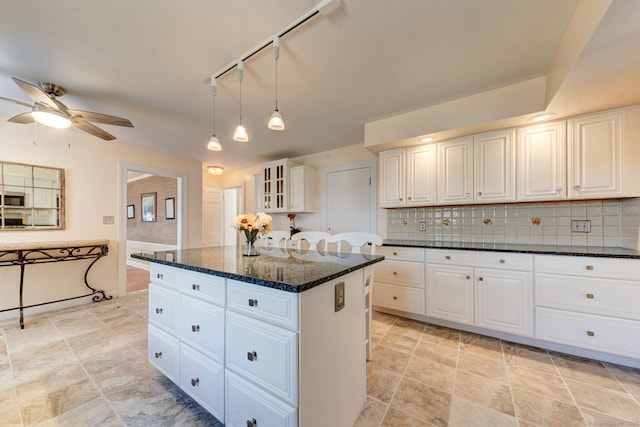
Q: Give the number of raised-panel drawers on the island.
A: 9